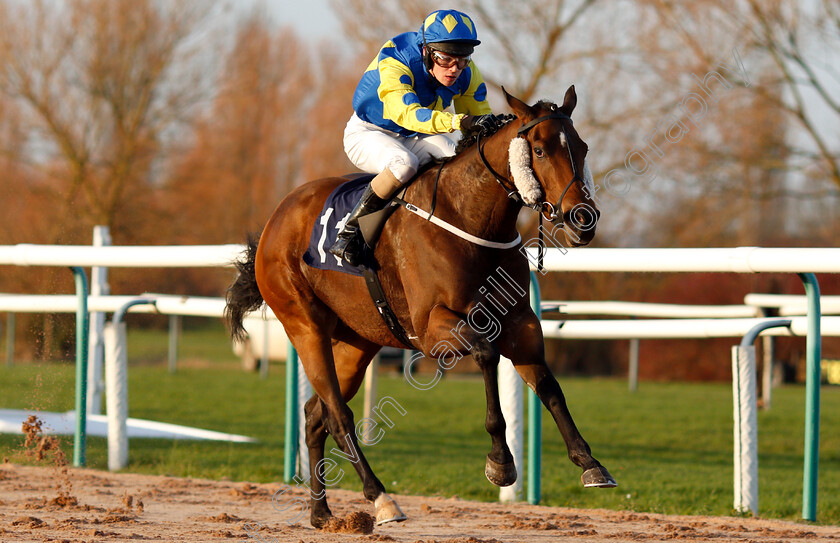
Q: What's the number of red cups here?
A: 0